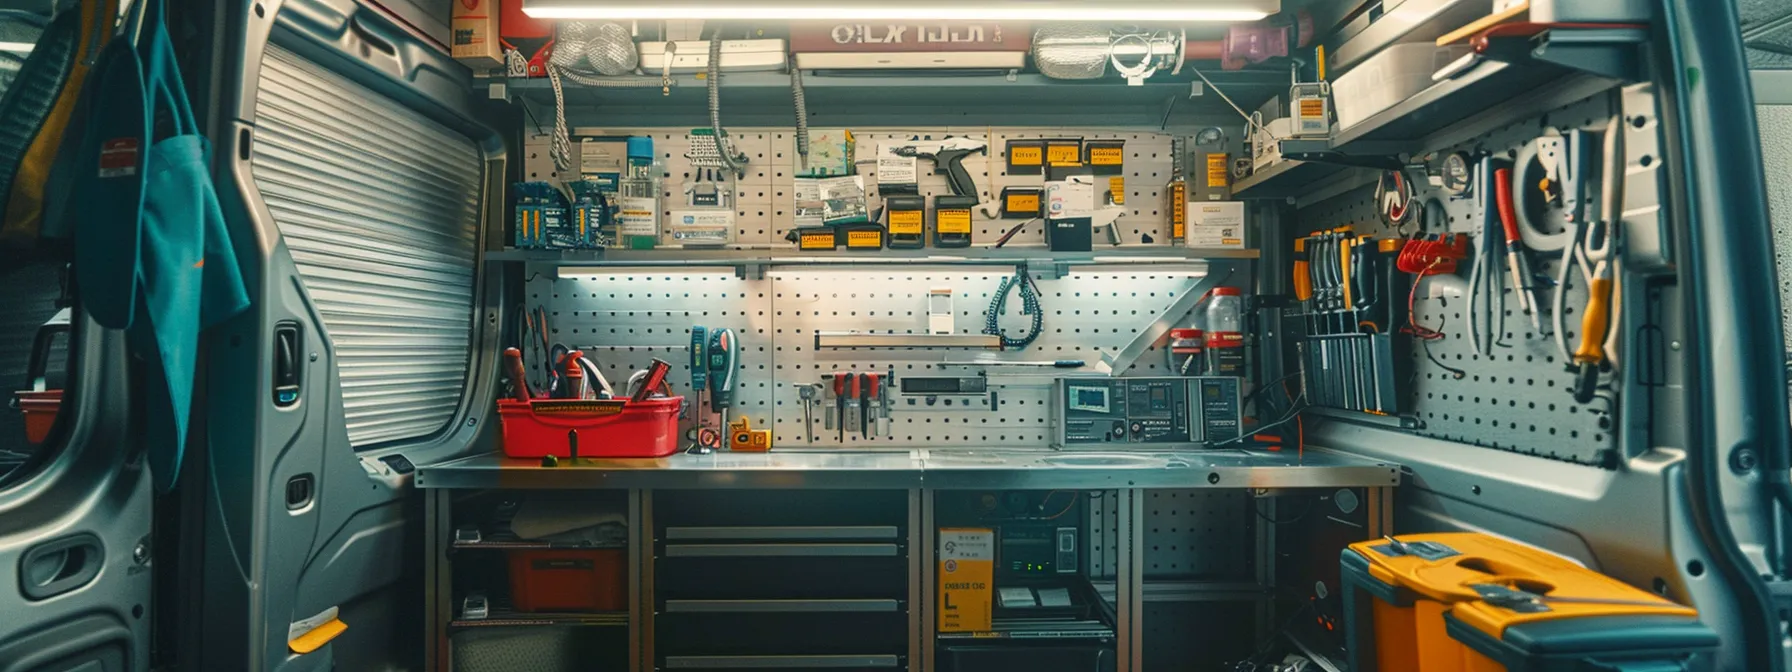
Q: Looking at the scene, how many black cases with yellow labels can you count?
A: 8